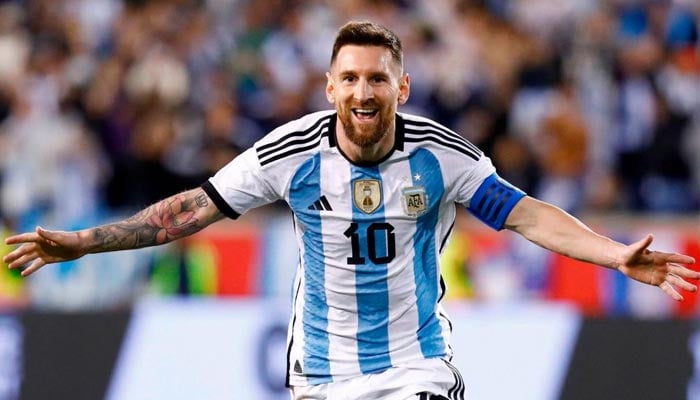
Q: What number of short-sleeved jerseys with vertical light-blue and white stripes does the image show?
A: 1